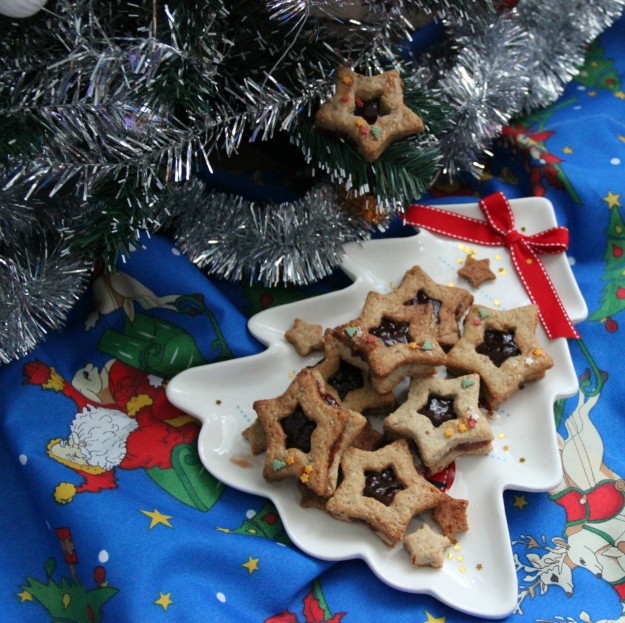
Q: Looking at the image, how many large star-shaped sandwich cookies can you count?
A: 8